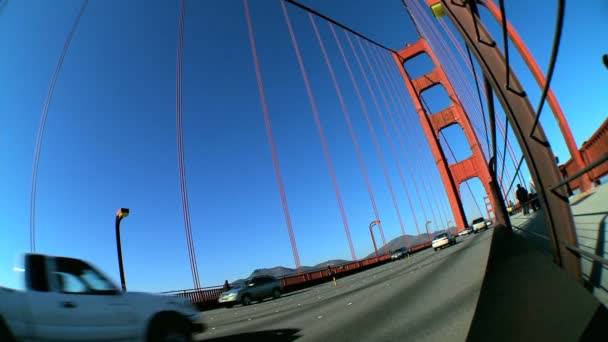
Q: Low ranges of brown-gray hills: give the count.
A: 1